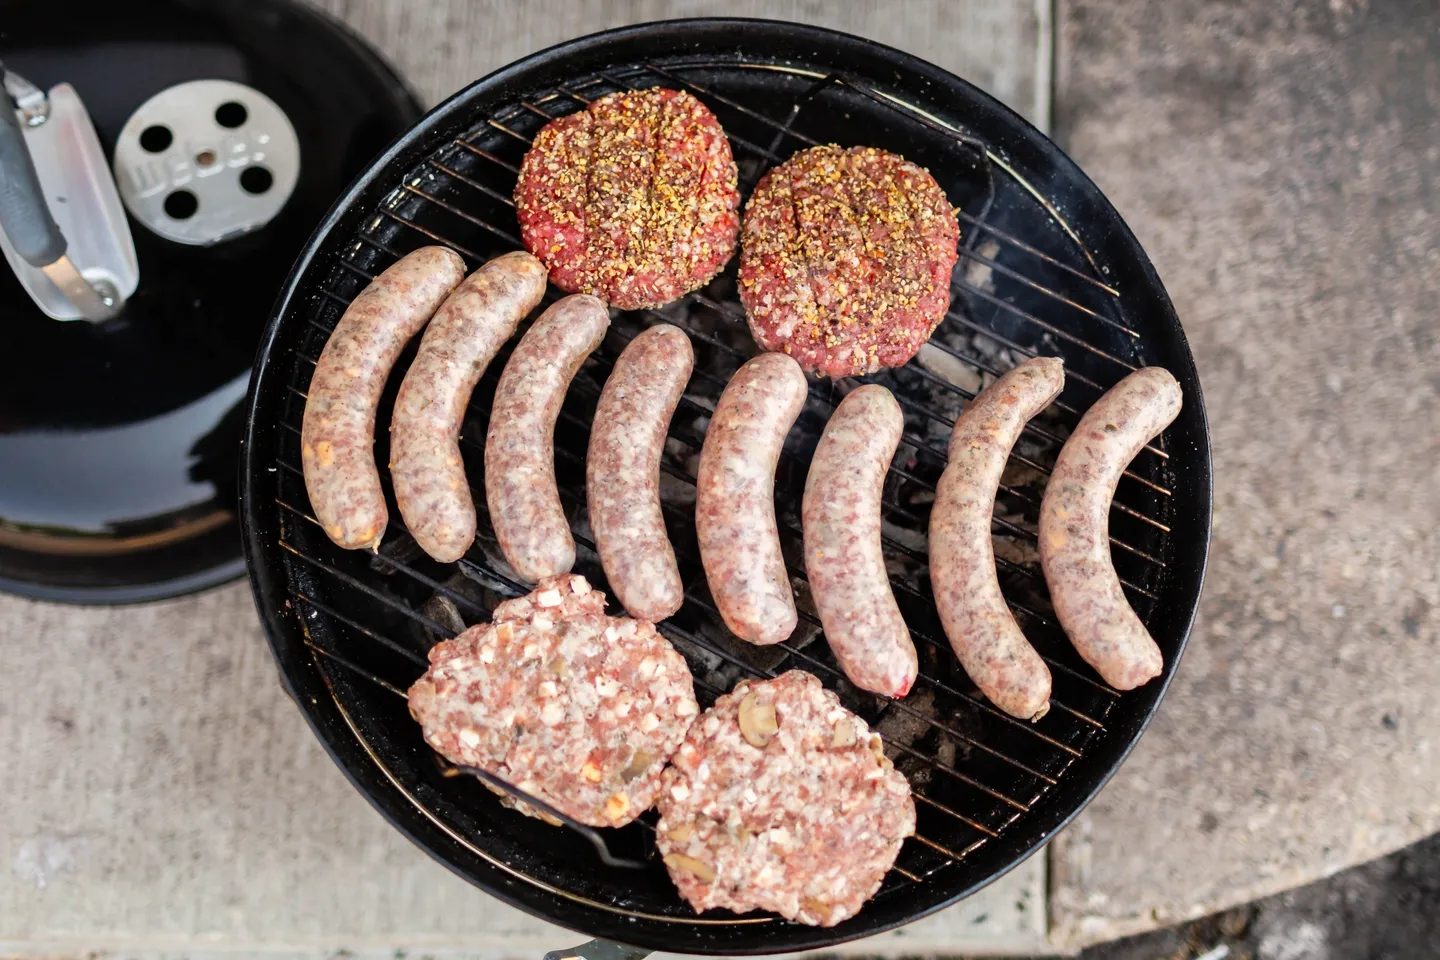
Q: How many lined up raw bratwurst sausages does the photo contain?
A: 8